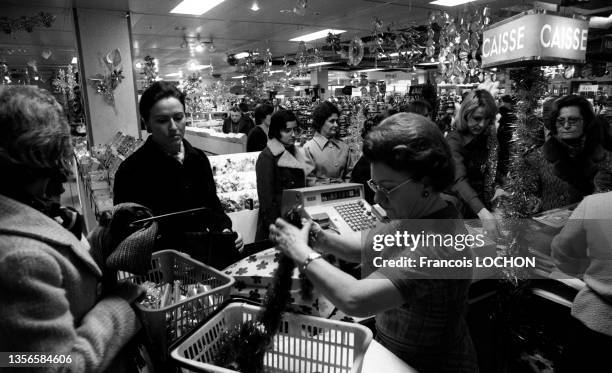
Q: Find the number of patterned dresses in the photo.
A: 1